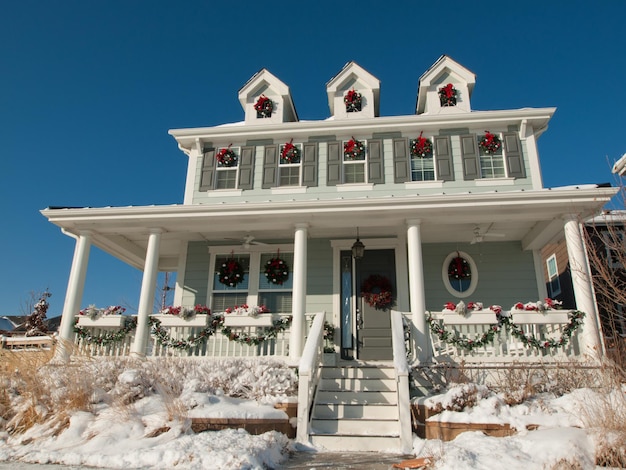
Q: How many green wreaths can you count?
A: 11